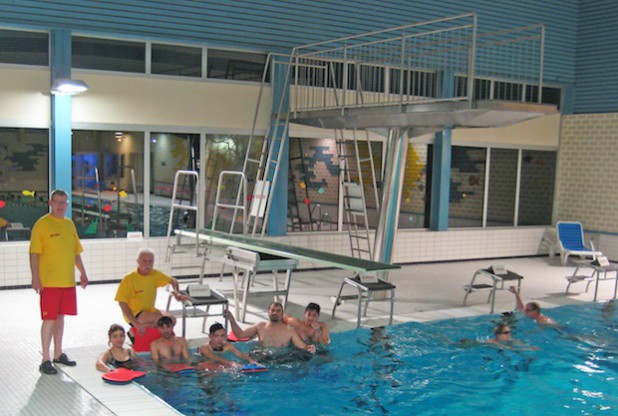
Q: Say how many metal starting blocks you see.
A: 4